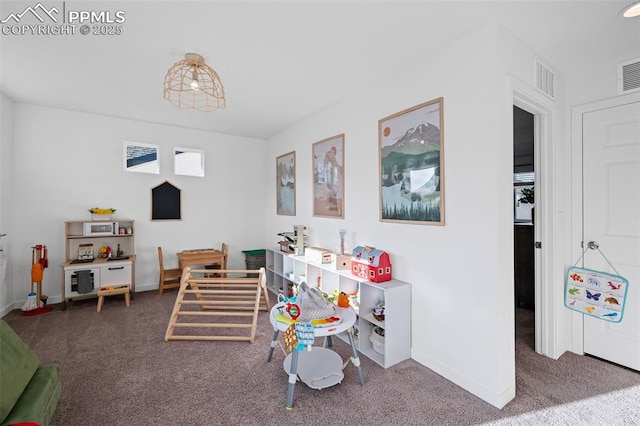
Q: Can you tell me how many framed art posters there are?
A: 3